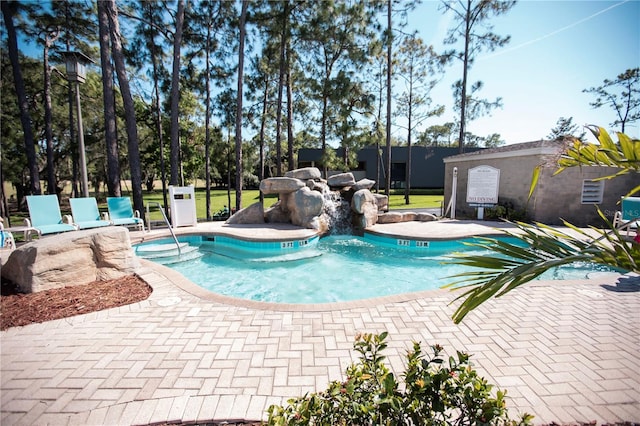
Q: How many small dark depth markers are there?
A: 4